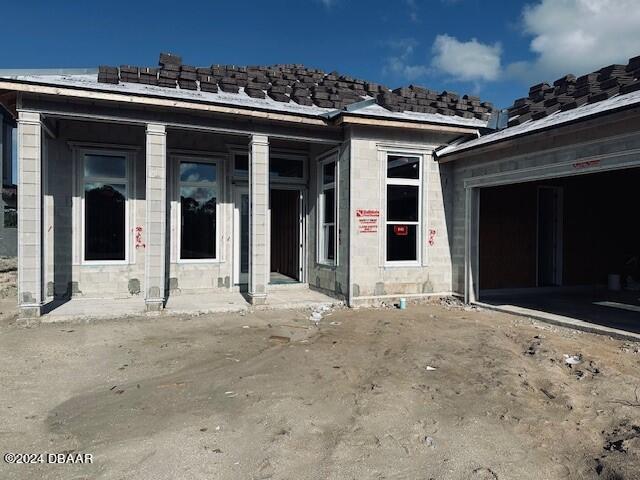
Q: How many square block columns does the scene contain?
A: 3